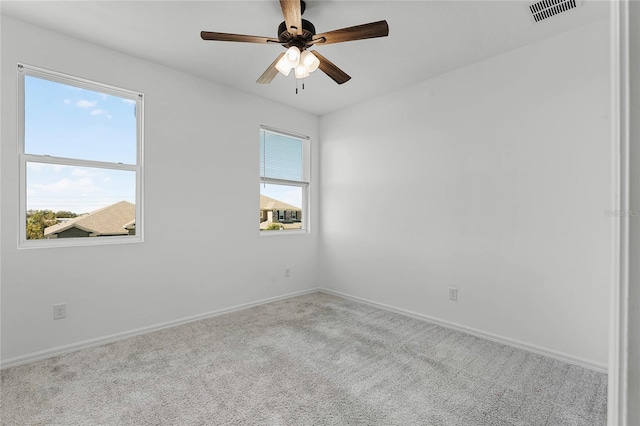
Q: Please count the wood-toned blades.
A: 5